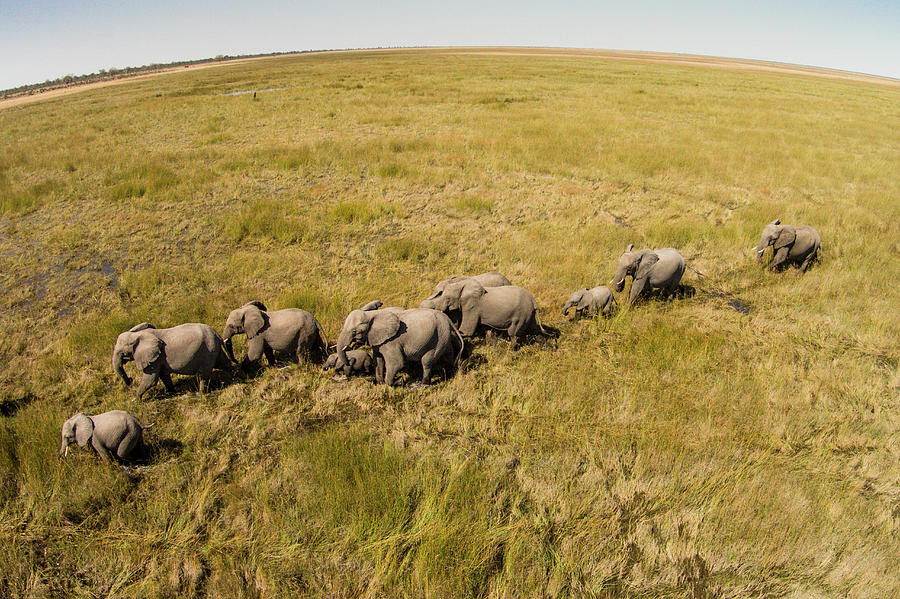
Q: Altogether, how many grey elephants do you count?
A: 10